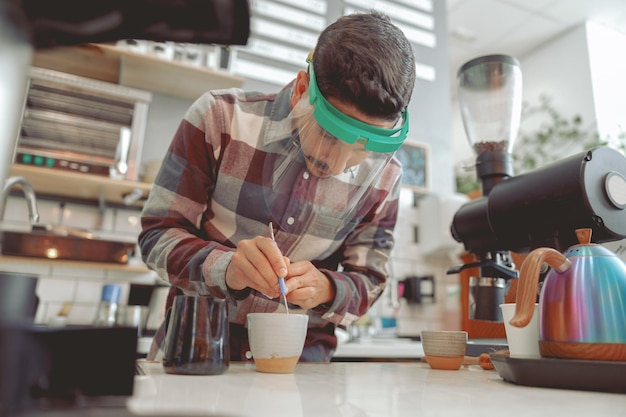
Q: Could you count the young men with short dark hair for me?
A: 1